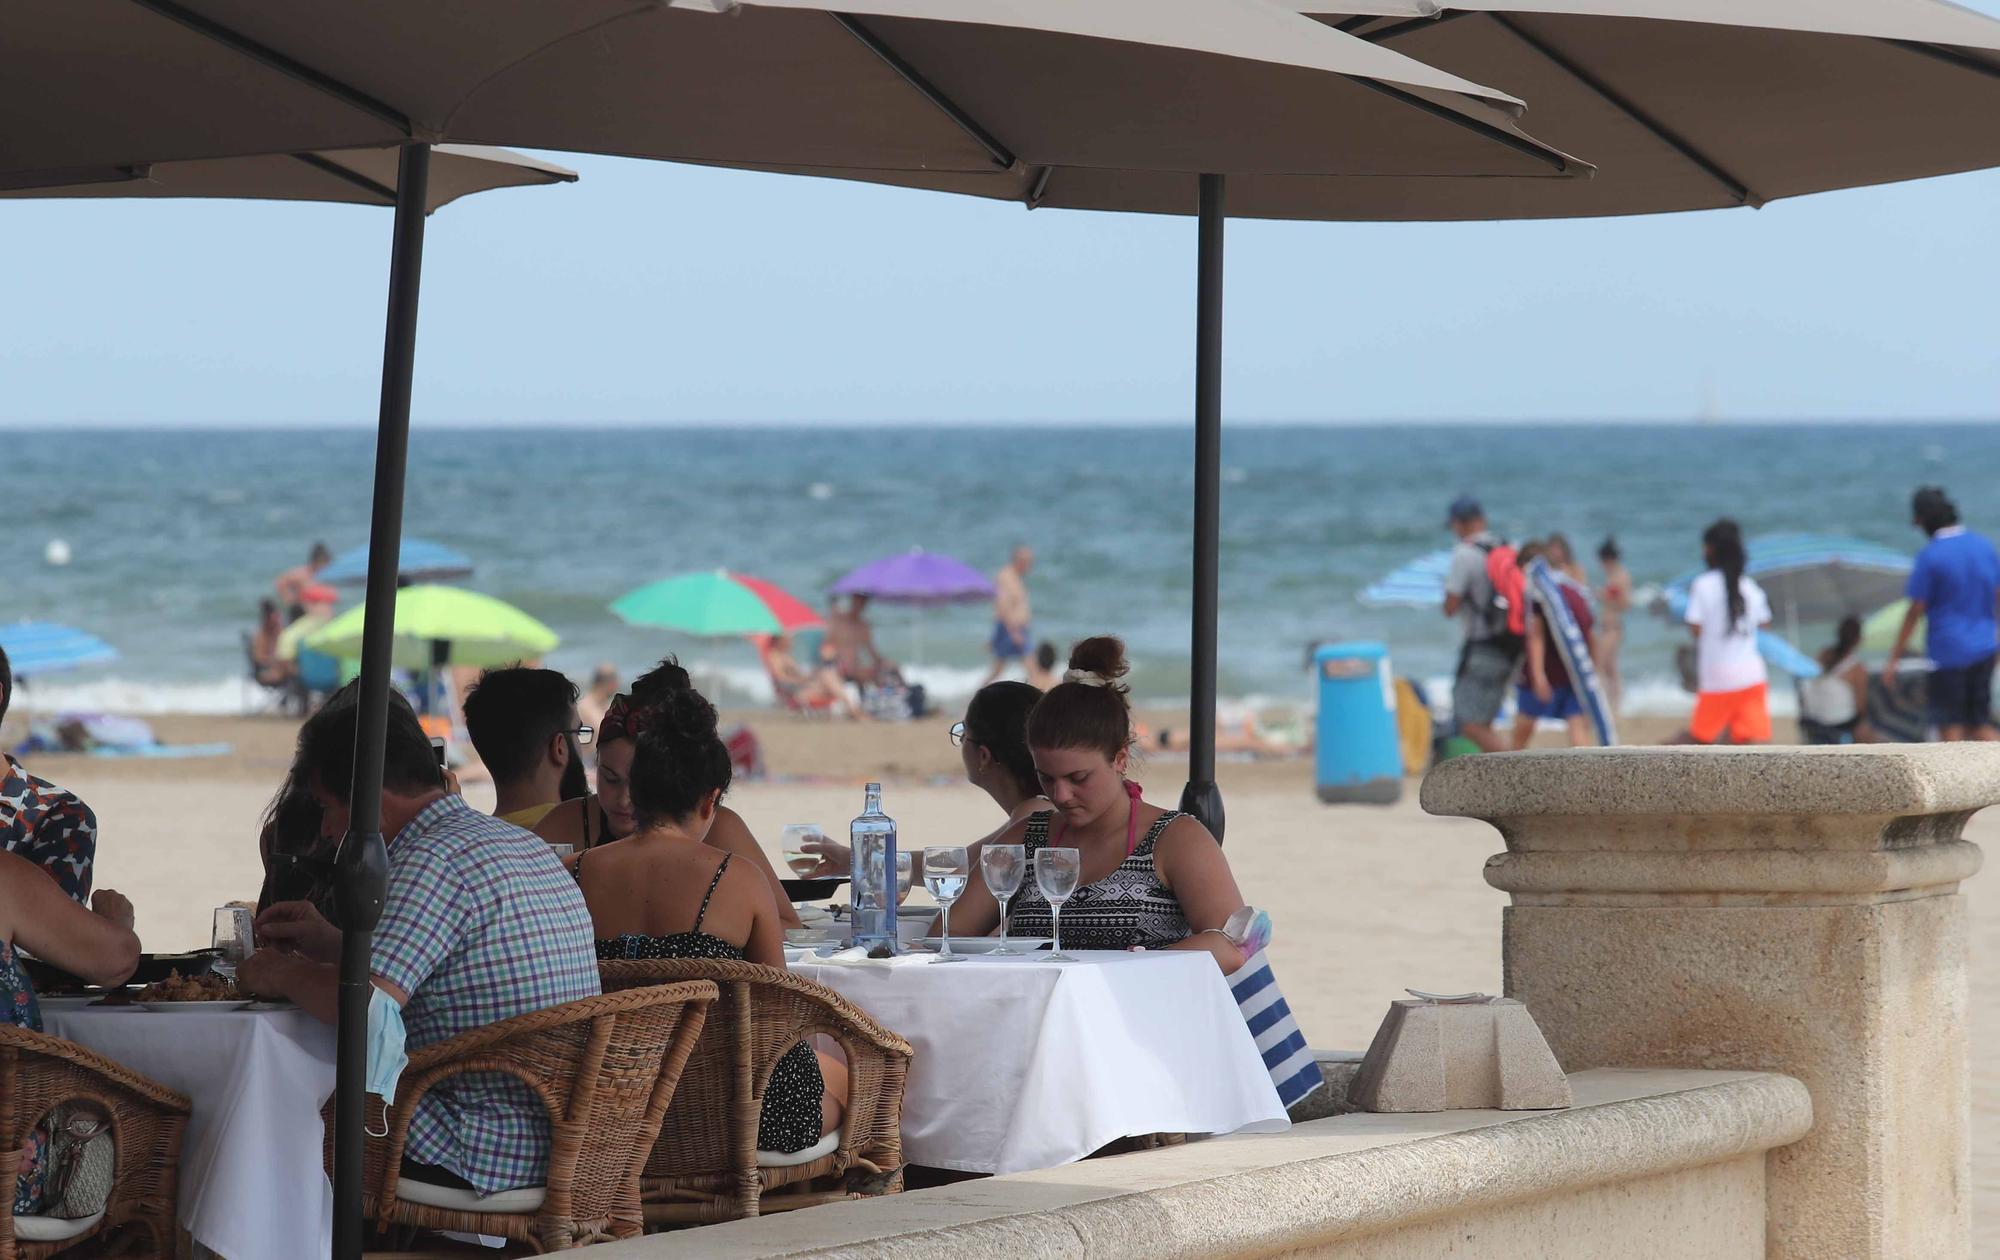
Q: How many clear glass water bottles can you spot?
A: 1